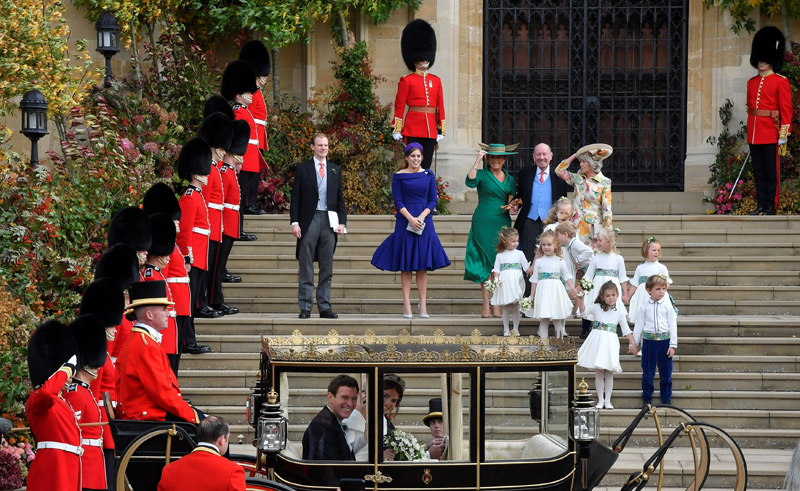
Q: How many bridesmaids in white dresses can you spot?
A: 6